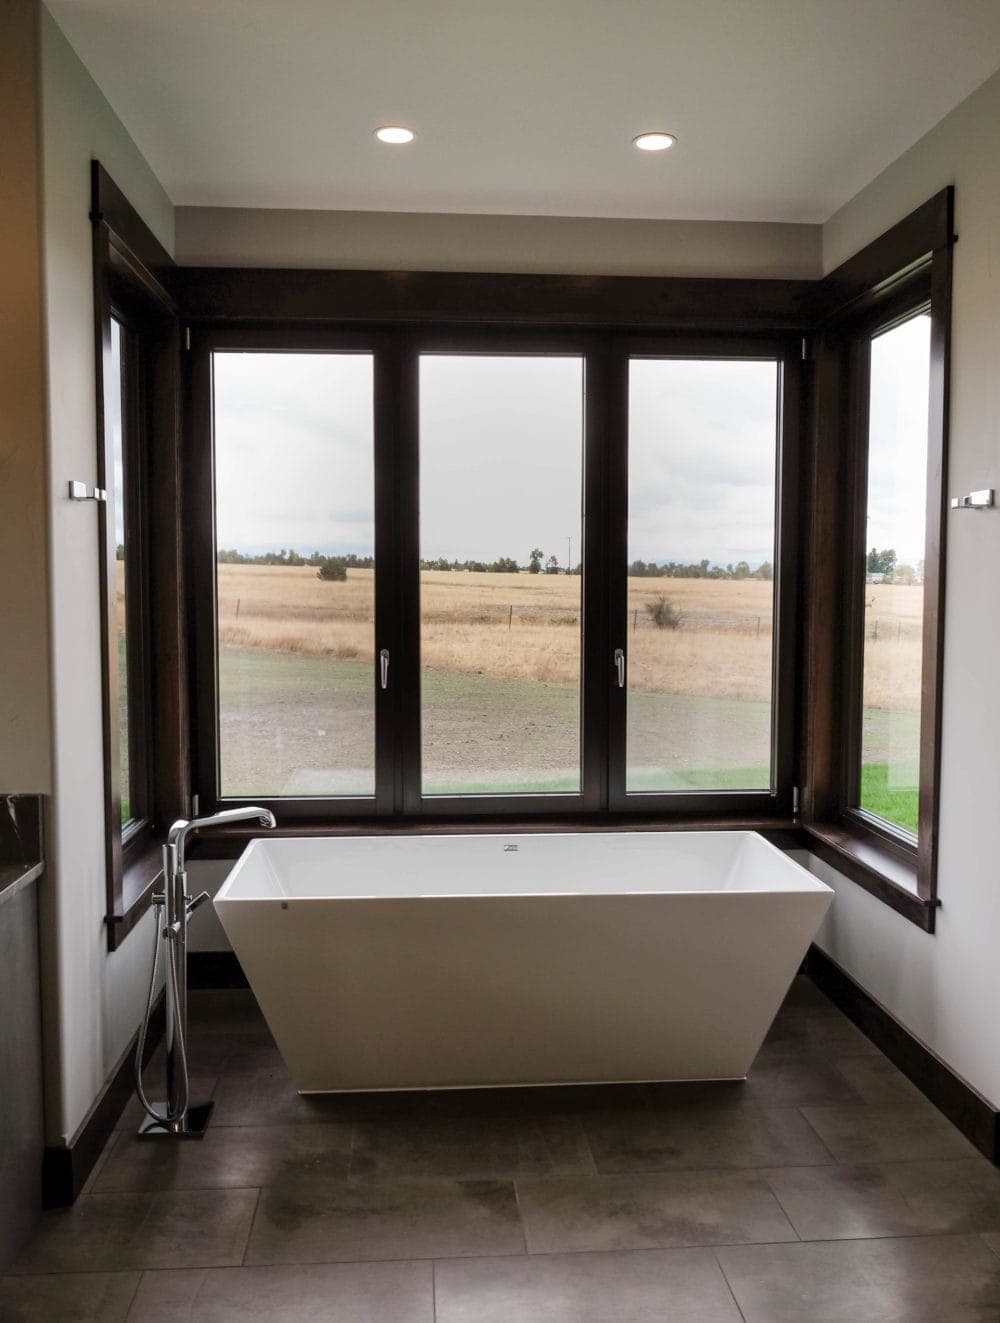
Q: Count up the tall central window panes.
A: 3